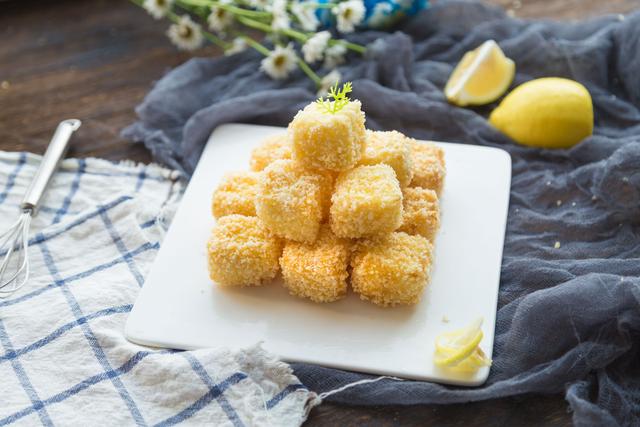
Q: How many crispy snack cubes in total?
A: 11